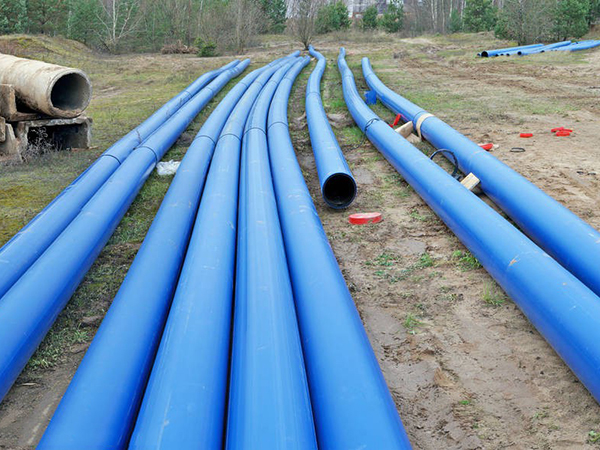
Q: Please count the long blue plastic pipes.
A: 9